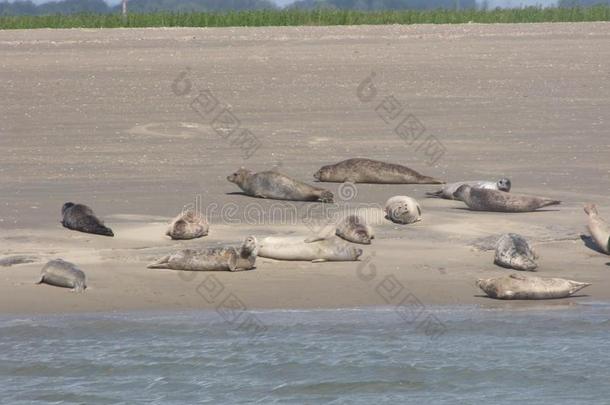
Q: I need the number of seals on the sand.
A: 14